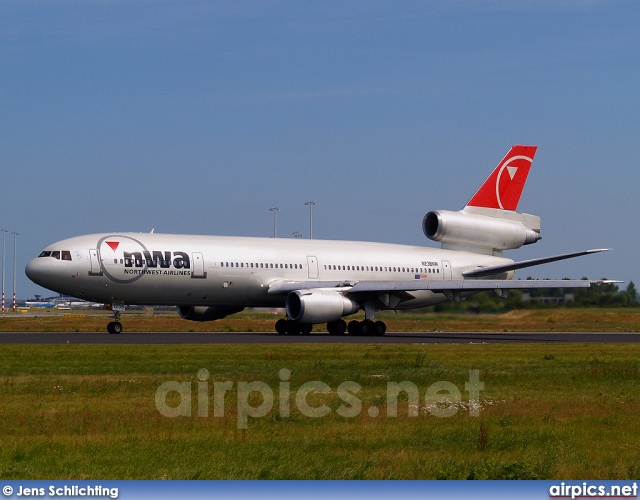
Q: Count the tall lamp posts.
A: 4